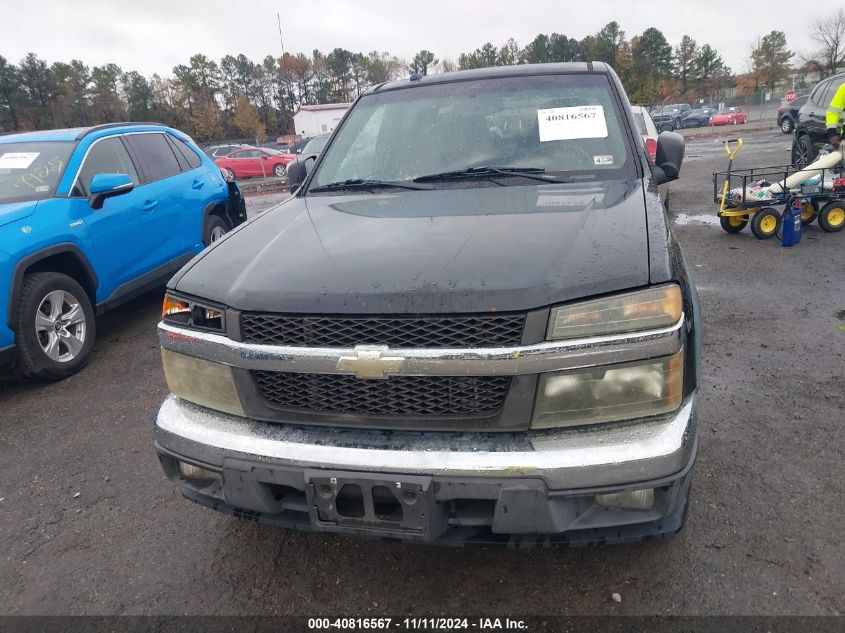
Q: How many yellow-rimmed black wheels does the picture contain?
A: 4